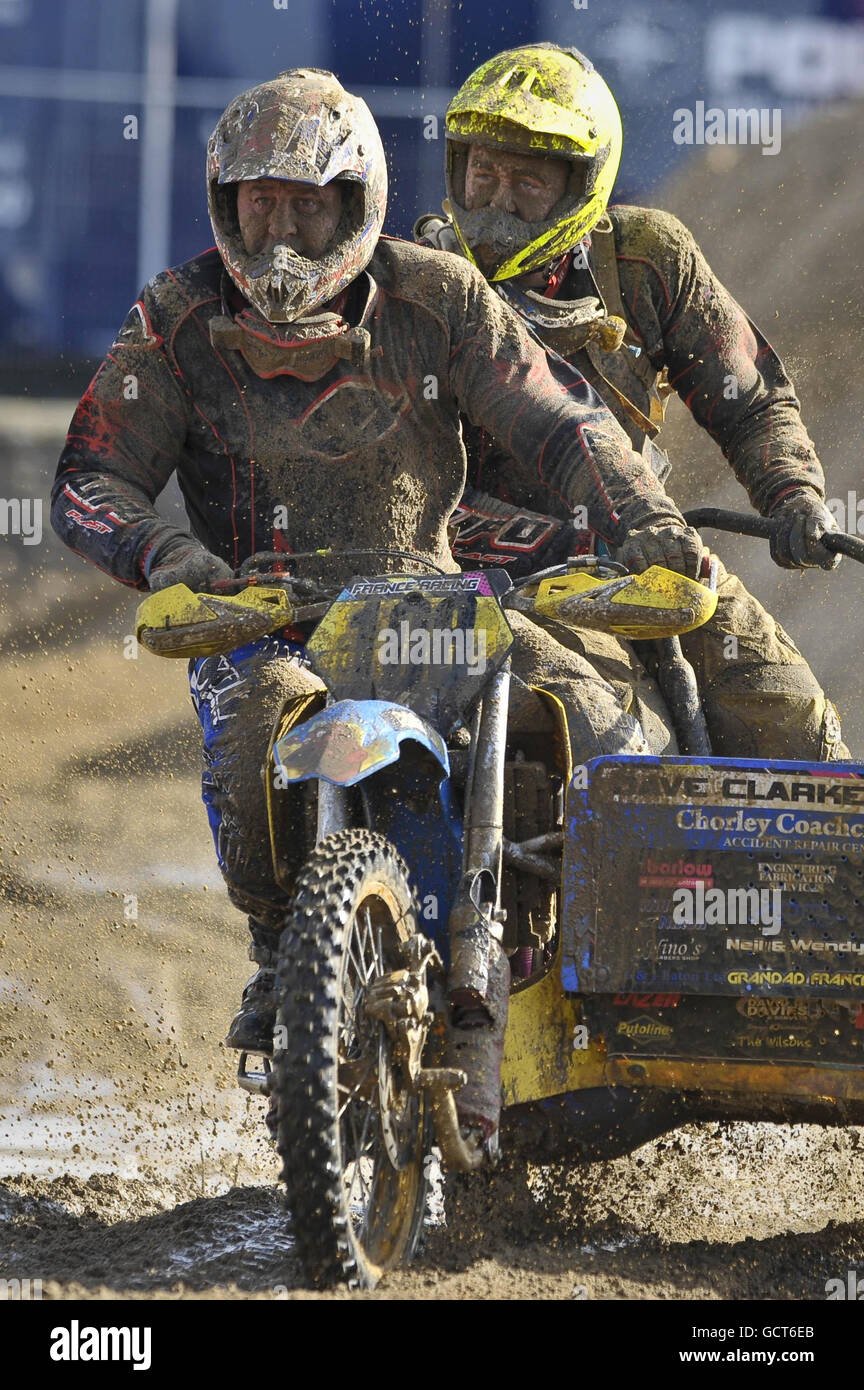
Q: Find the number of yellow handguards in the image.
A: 2